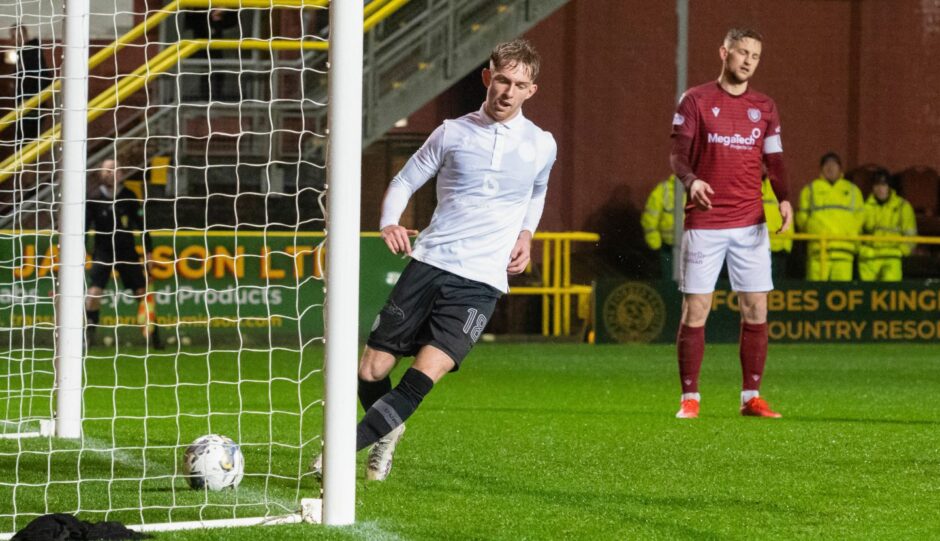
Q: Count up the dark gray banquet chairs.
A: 0